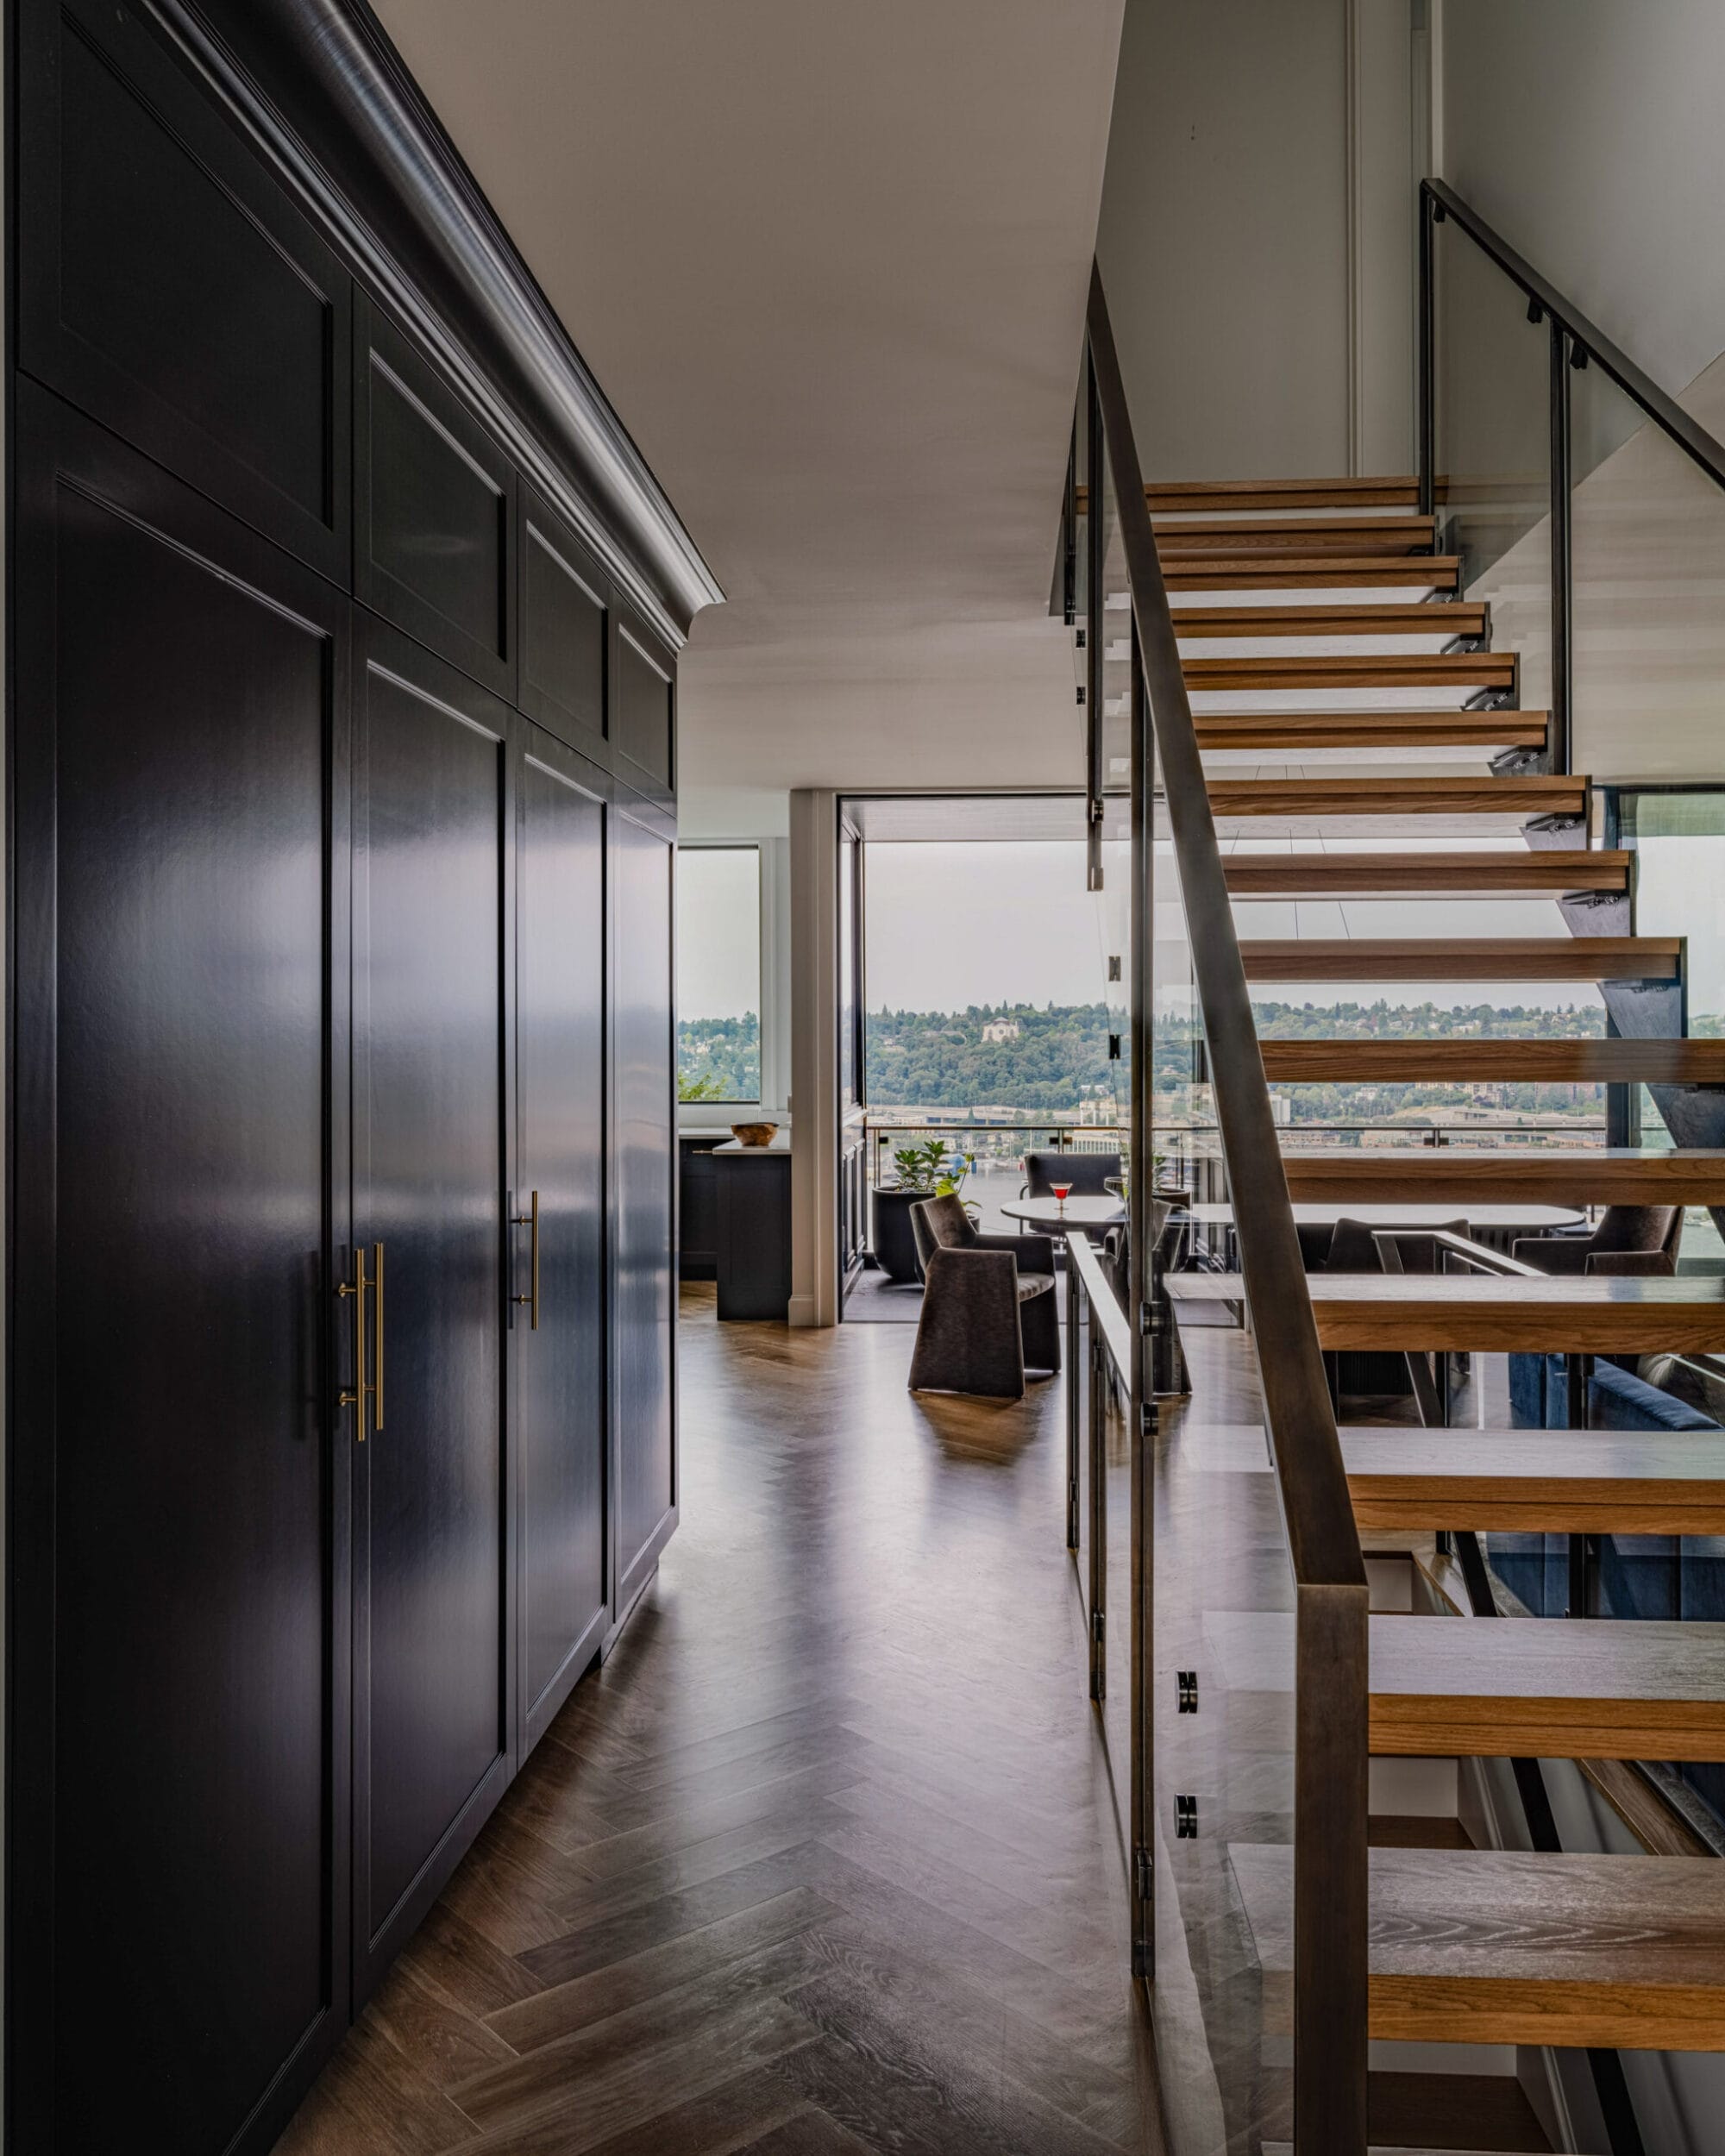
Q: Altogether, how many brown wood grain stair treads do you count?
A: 15